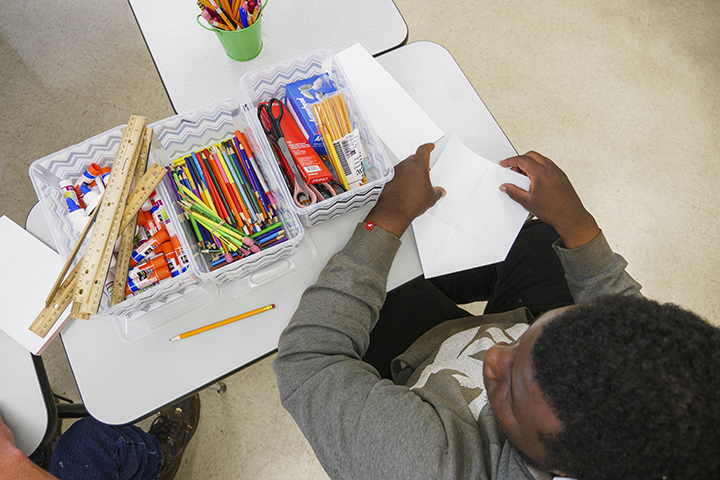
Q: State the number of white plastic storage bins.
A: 3